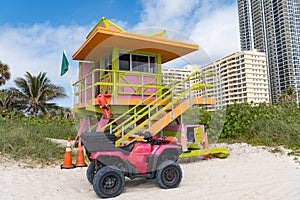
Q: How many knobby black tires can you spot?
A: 3